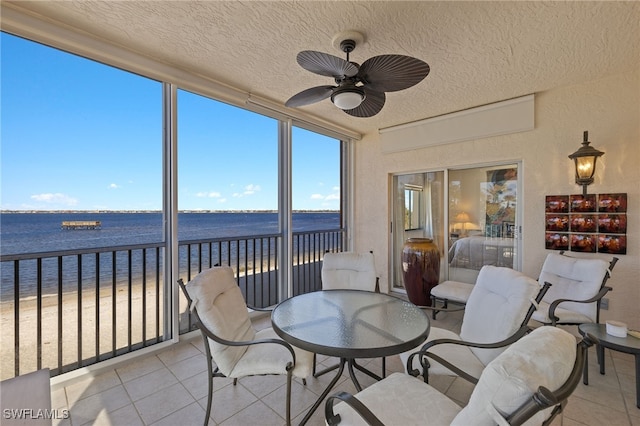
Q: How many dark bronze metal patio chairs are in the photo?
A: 5